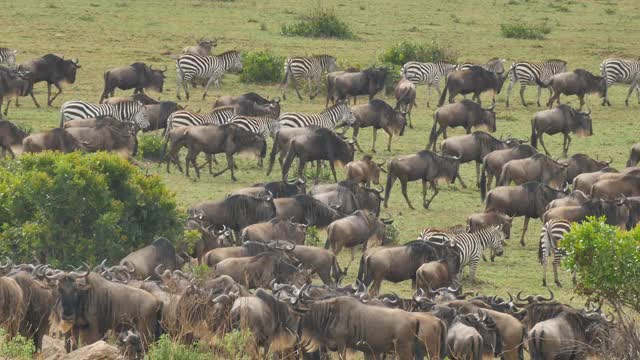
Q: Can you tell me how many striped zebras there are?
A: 14